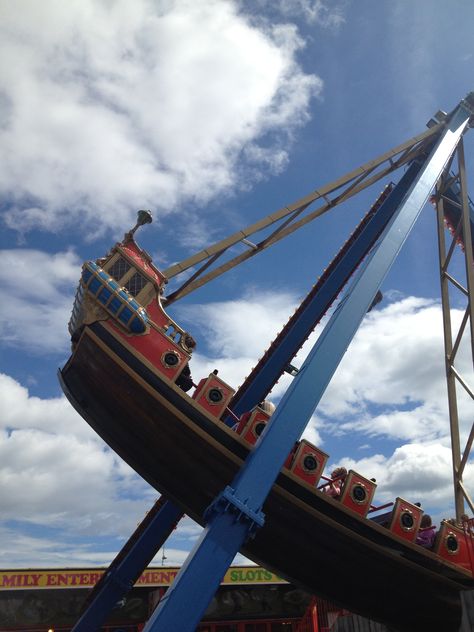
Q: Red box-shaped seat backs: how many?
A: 6